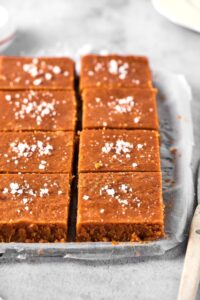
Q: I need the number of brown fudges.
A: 8